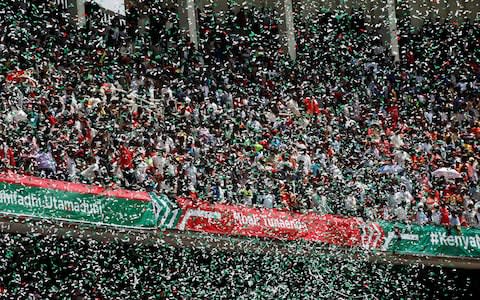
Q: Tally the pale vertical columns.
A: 4